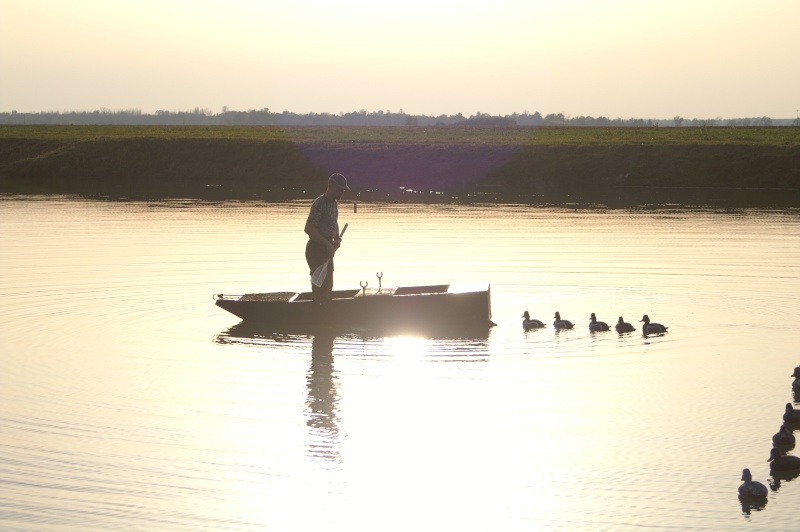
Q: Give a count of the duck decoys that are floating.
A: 10